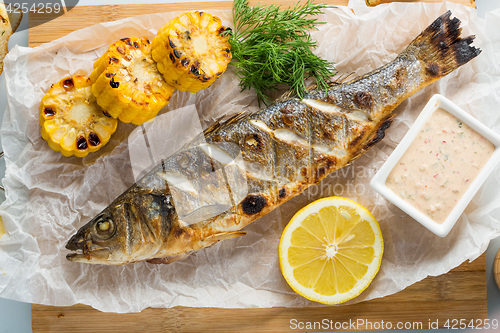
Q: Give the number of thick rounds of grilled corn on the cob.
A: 3